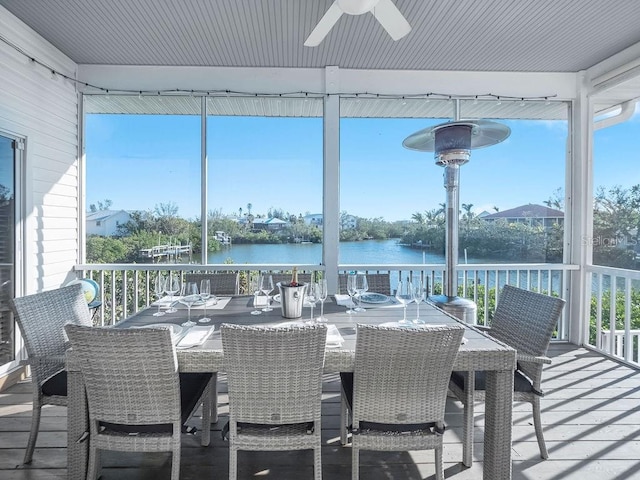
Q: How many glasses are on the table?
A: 12